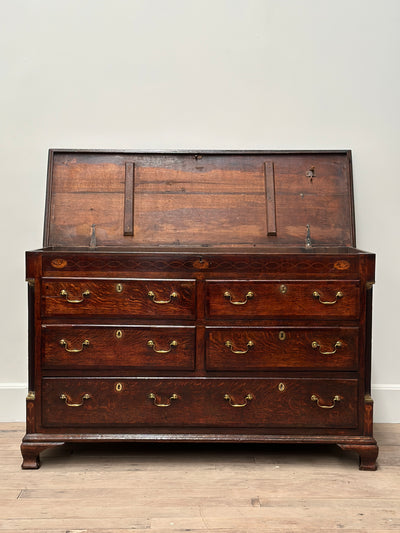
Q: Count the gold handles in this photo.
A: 12